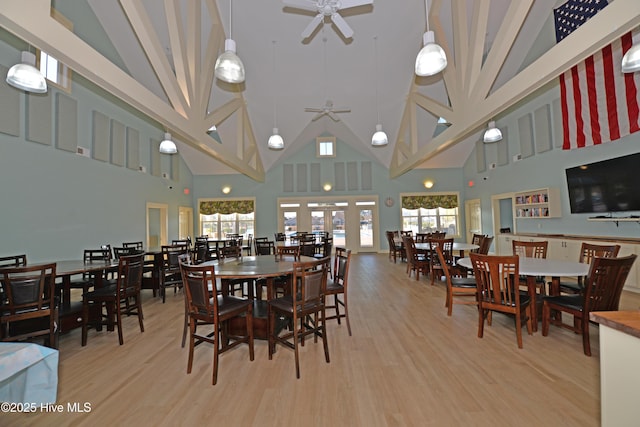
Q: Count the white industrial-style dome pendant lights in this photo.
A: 8